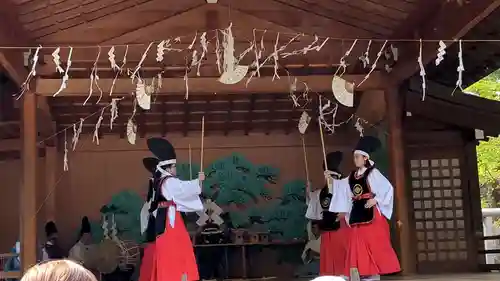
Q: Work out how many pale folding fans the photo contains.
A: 5